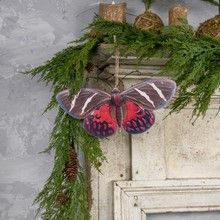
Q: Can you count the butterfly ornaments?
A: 1